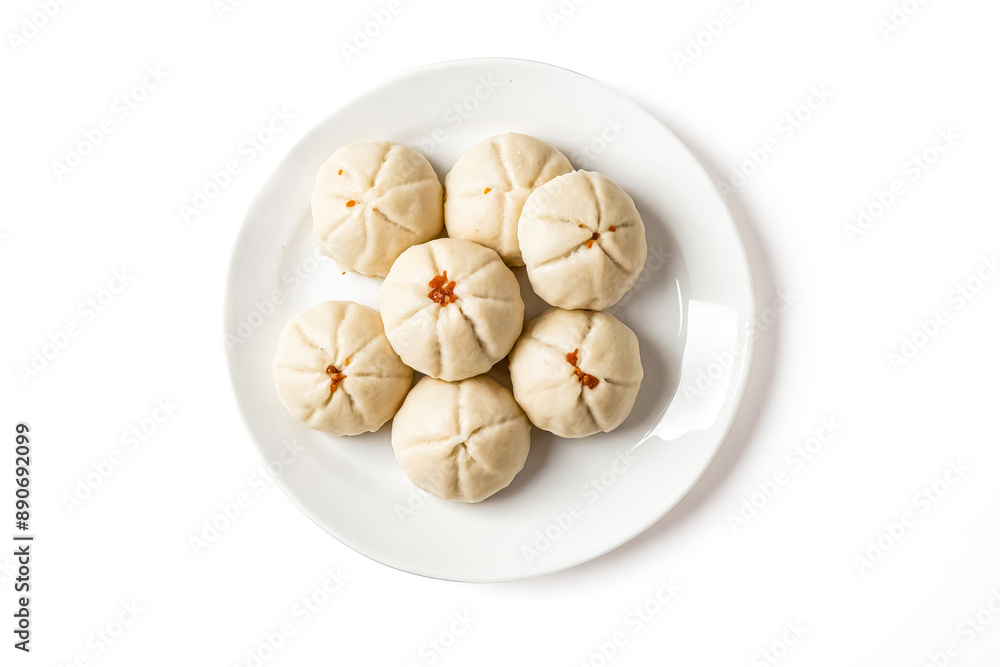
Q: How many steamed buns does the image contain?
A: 7